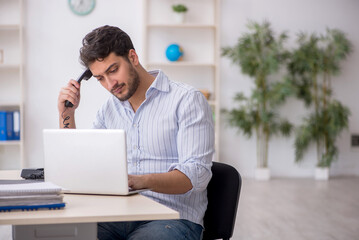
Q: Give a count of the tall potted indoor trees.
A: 2